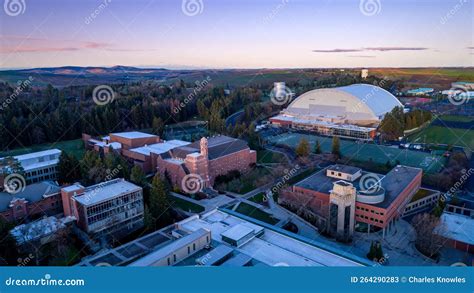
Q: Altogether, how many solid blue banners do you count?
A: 1